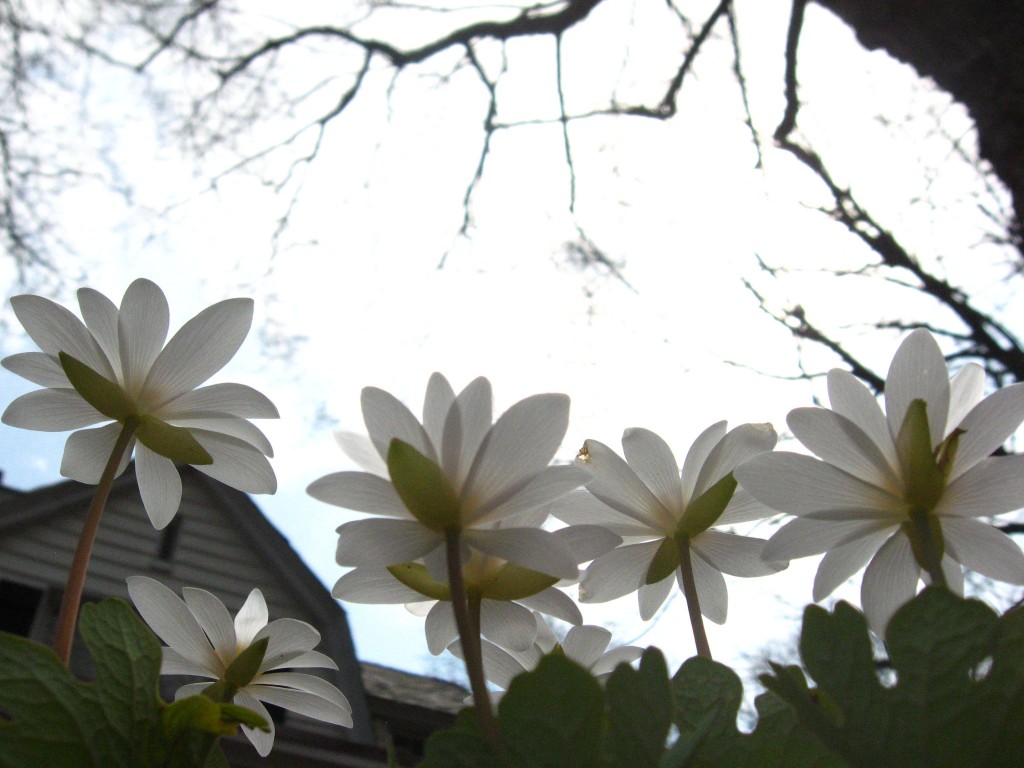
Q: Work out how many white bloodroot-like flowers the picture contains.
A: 7